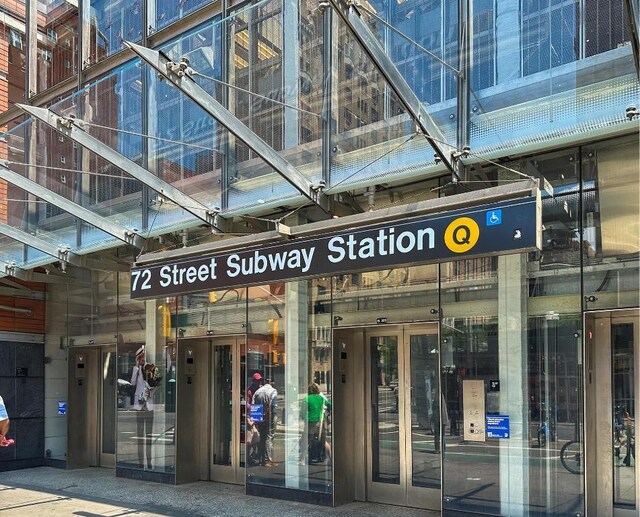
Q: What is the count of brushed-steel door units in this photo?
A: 4